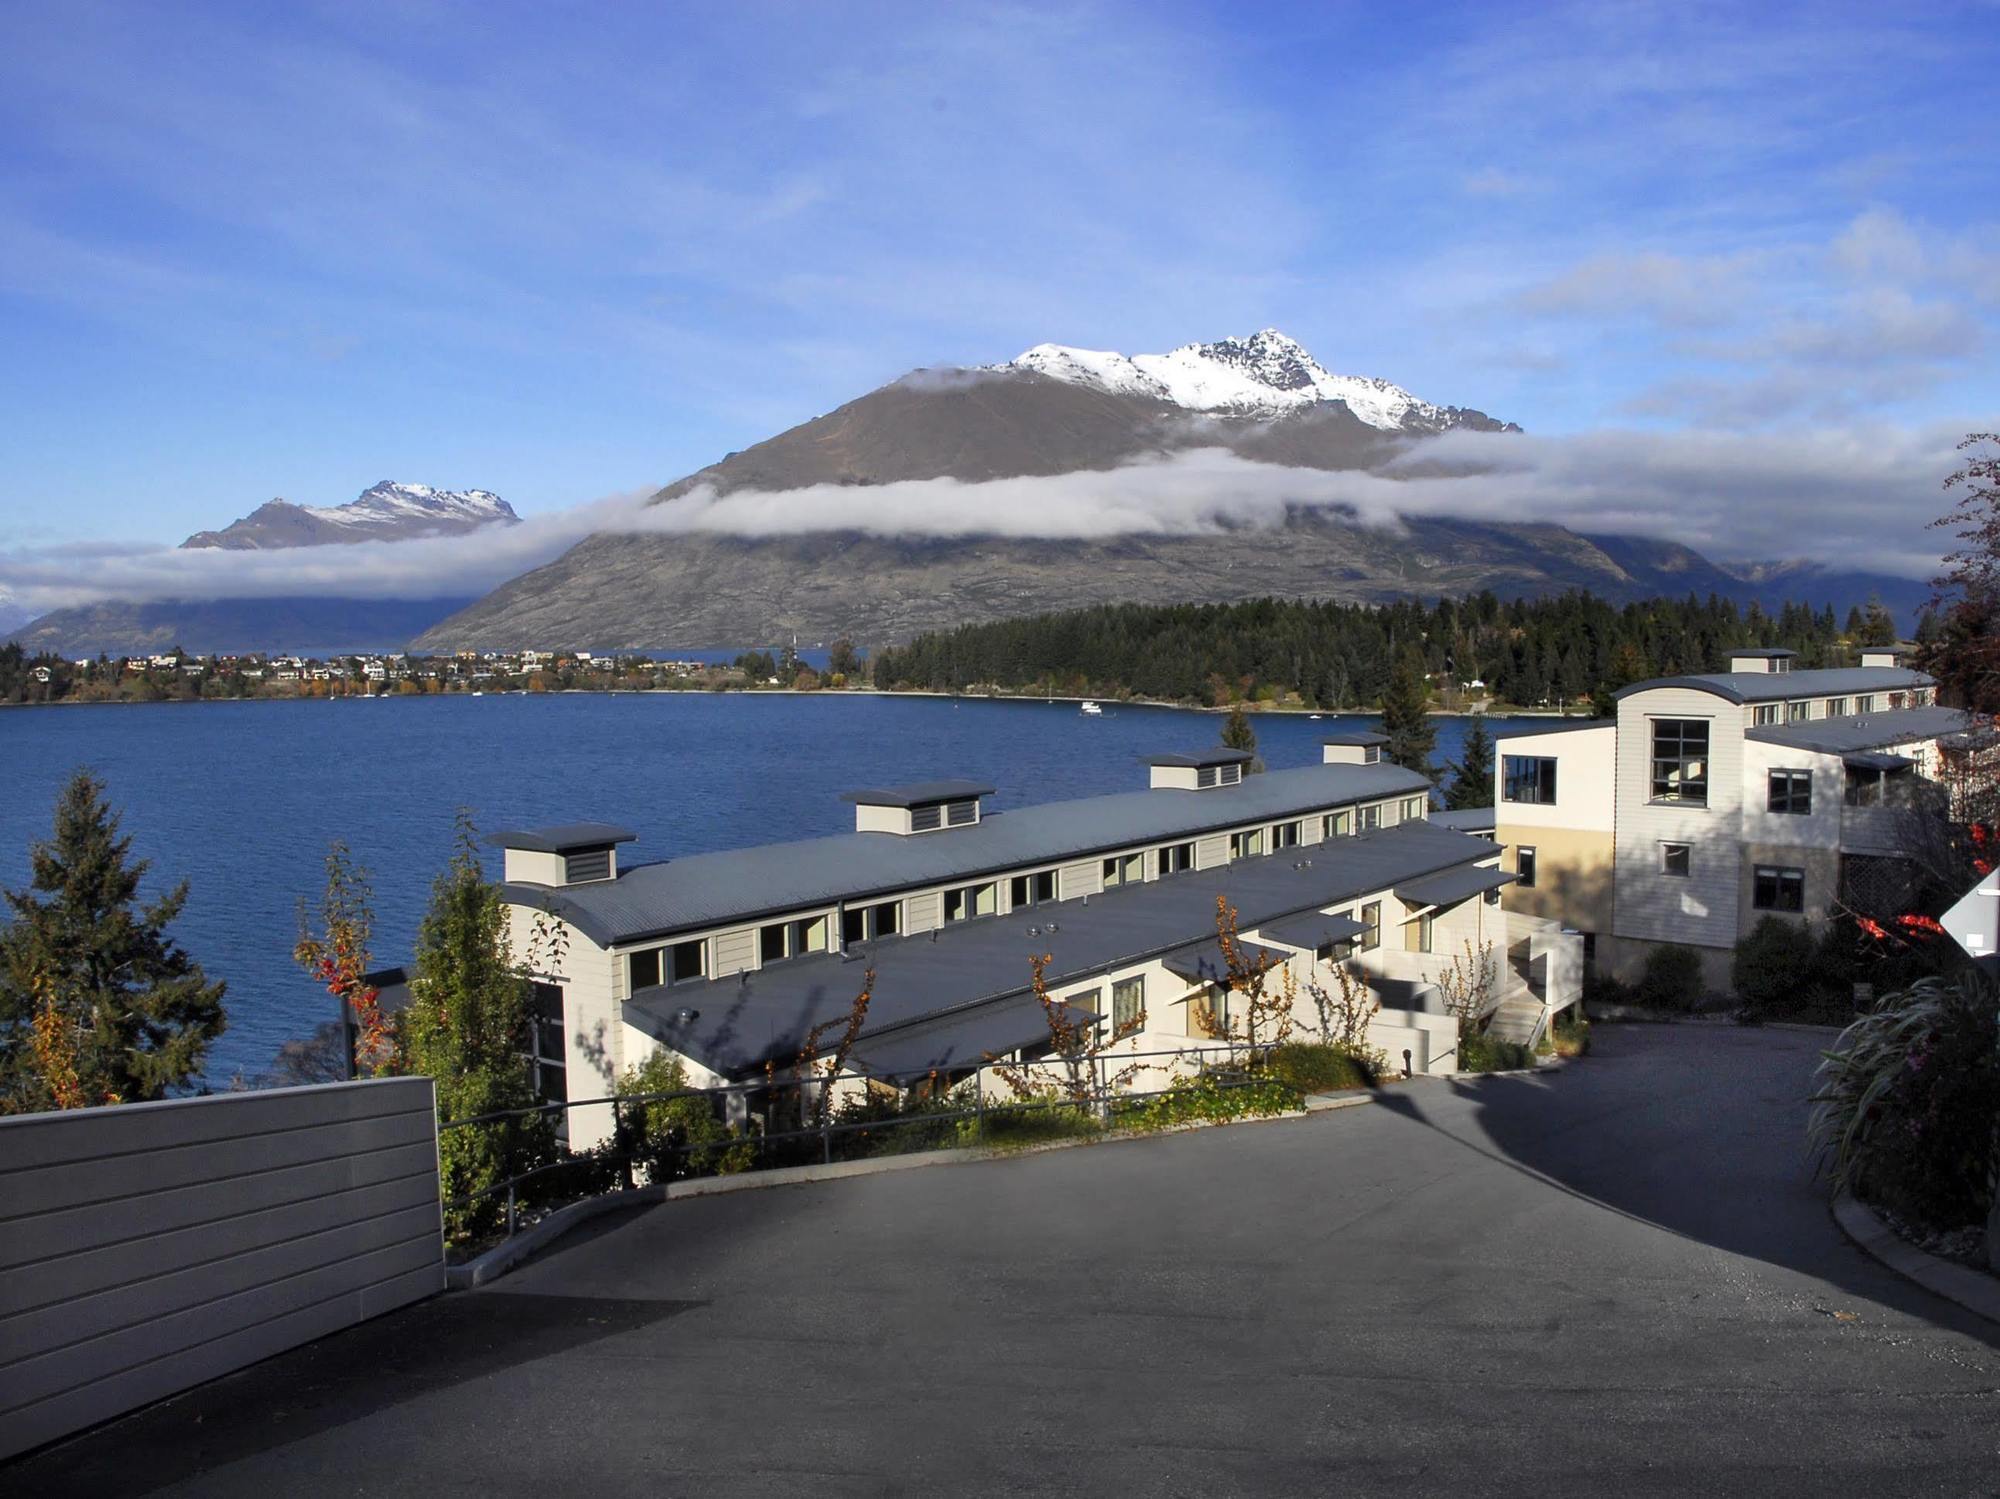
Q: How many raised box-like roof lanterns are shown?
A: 6